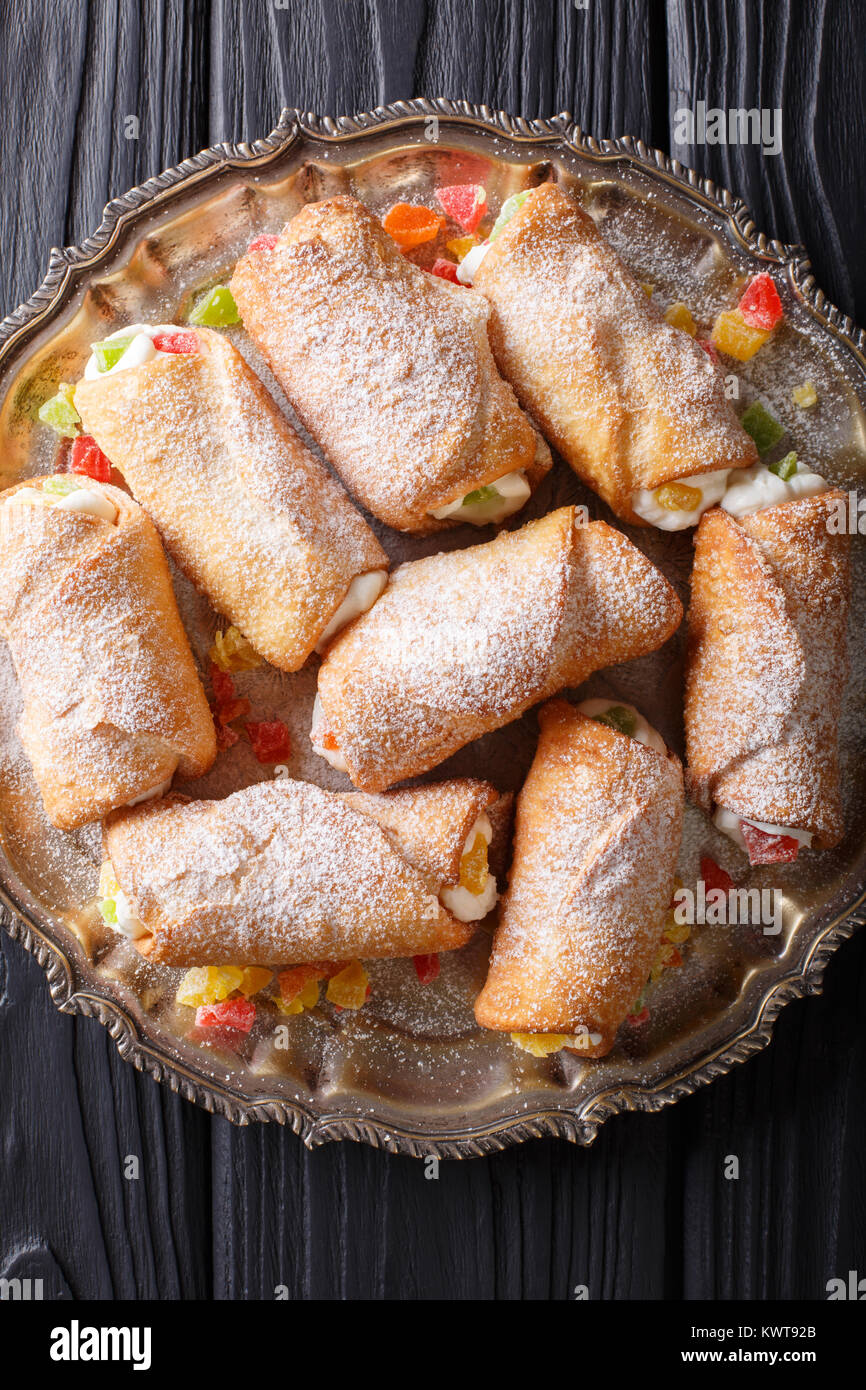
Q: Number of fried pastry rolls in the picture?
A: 8